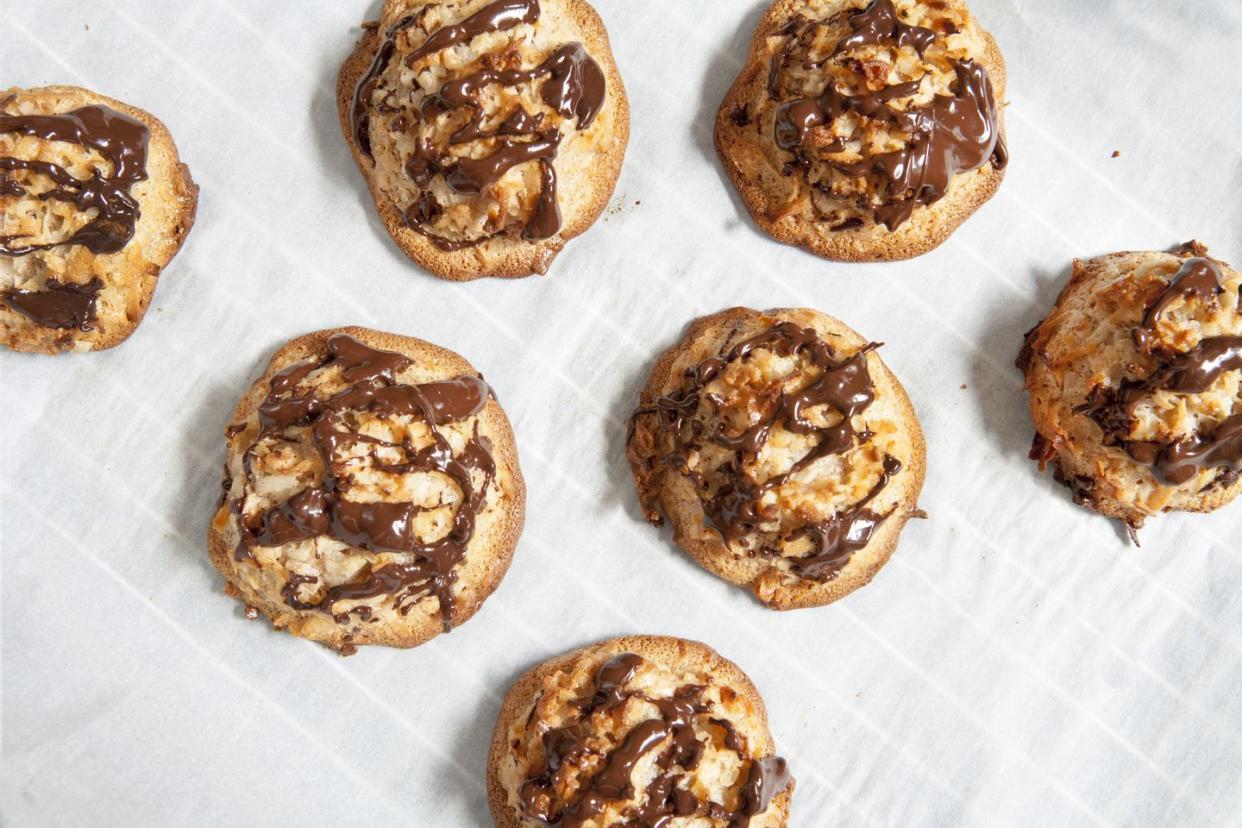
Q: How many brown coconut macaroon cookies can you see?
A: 7